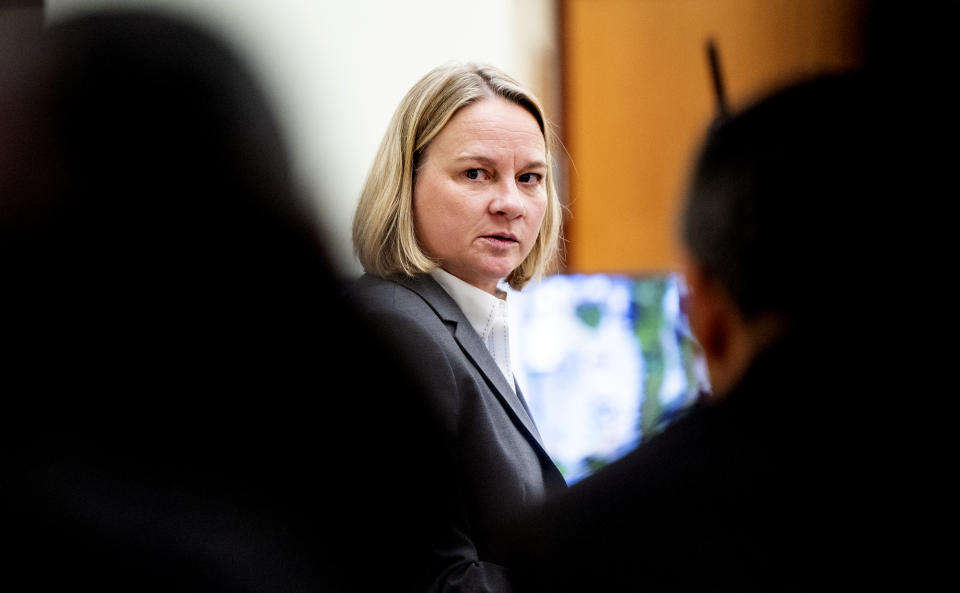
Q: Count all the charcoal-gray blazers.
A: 1